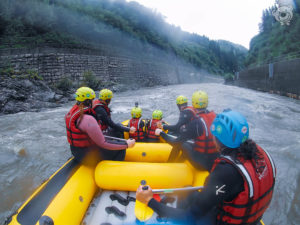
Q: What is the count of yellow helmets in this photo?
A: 6